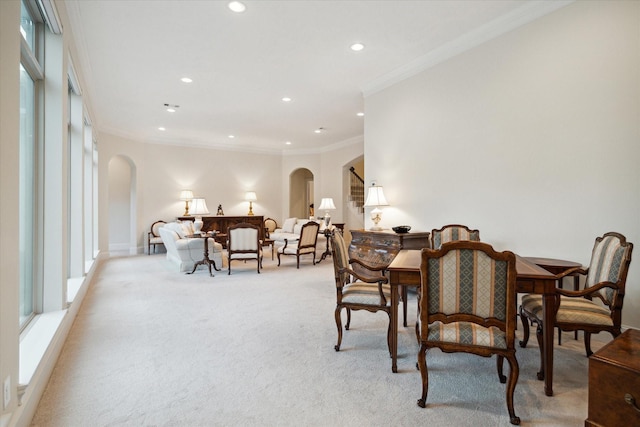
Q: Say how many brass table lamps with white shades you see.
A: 2